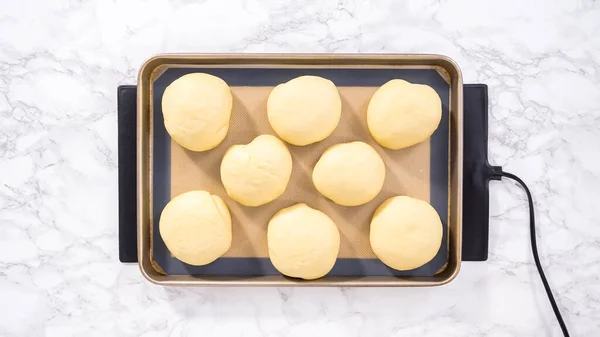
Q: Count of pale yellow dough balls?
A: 8